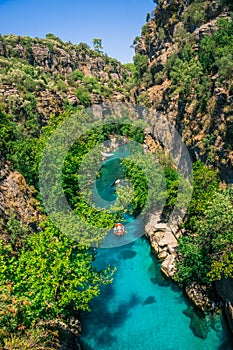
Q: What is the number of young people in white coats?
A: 0